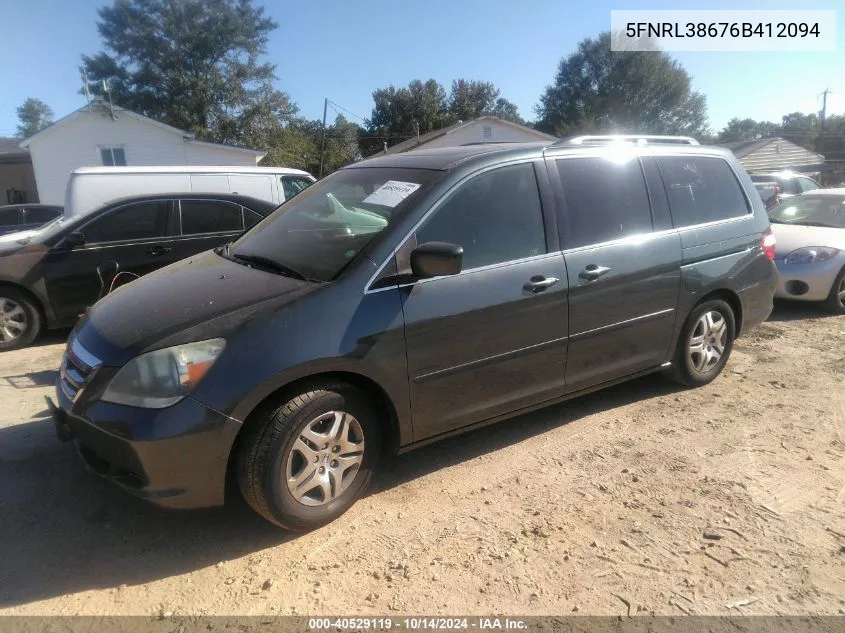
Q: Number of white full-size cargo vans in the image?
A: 1